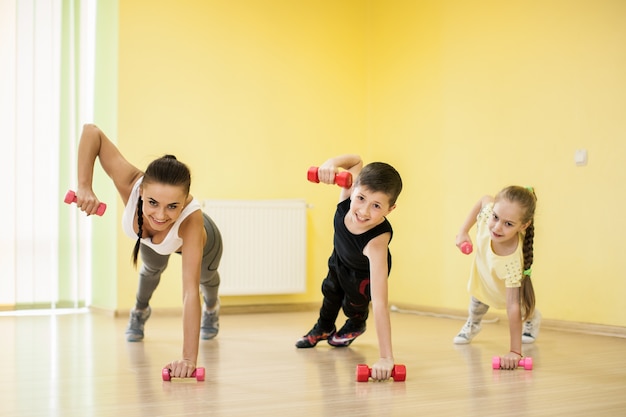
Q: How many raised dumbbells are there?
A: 3